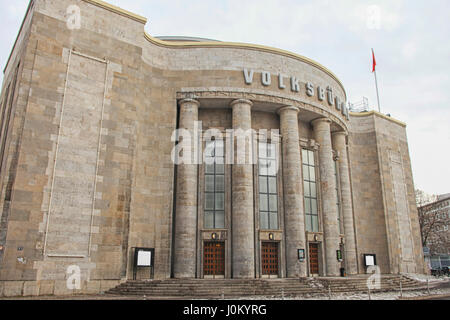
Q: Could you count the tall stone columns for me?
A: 5